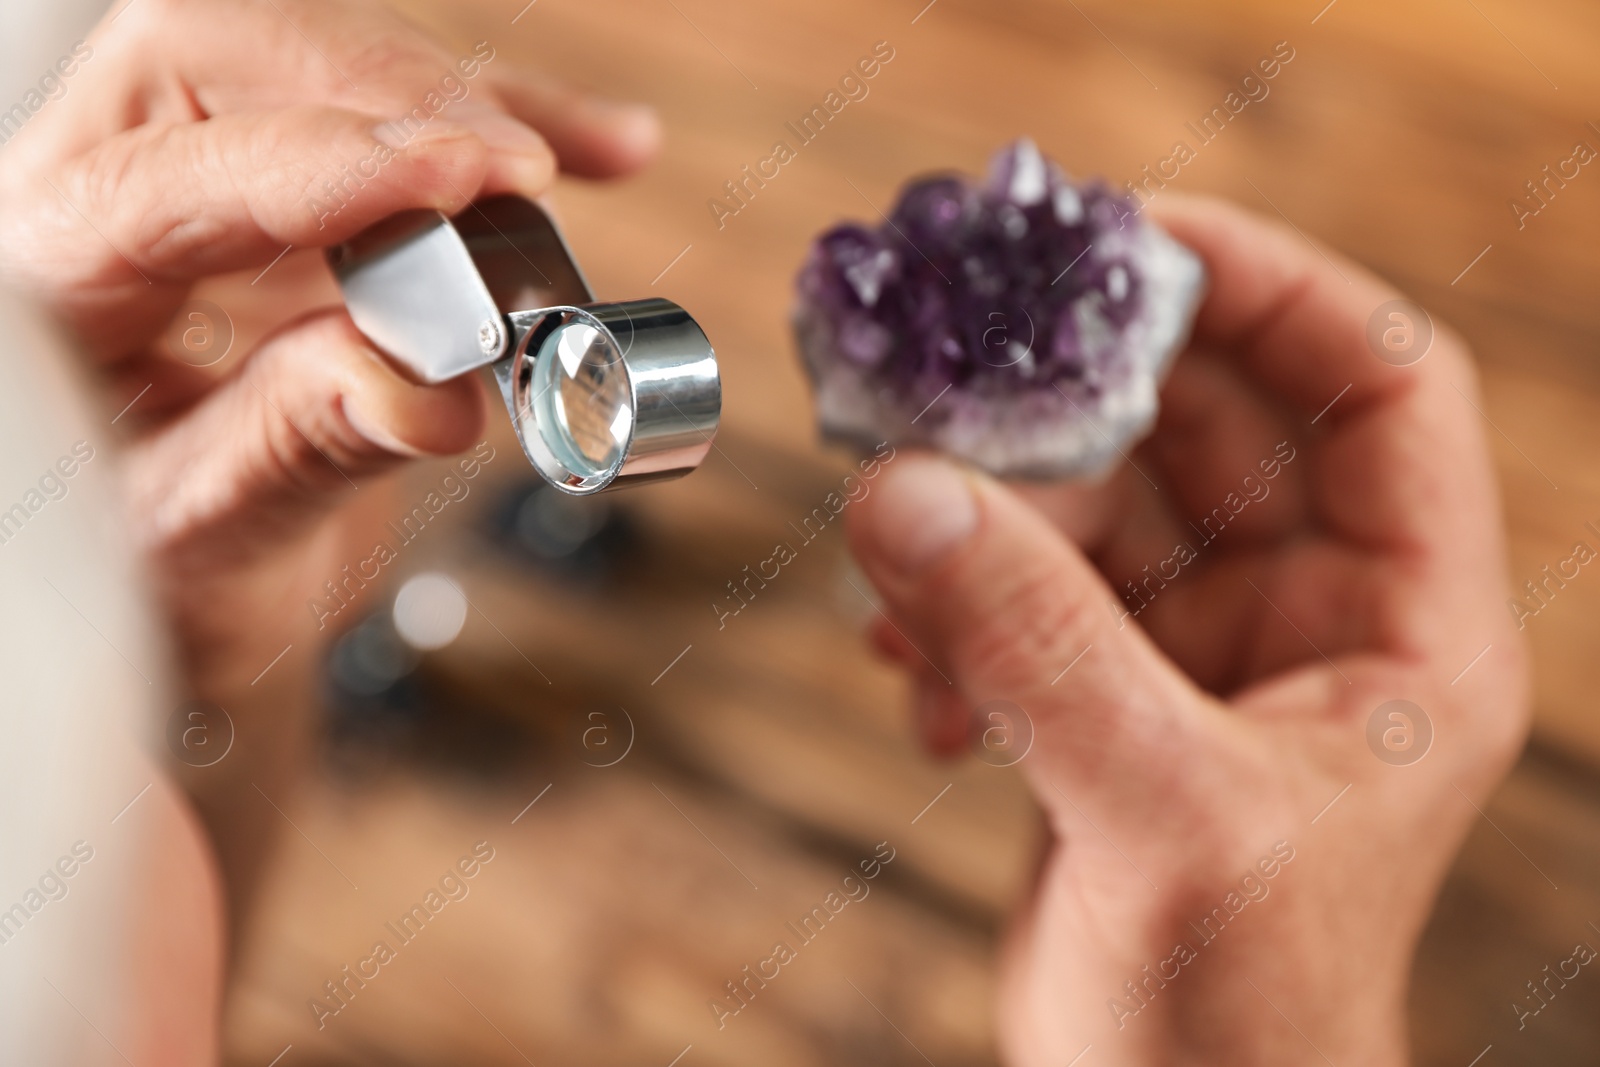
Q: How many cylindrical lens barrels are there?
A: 1